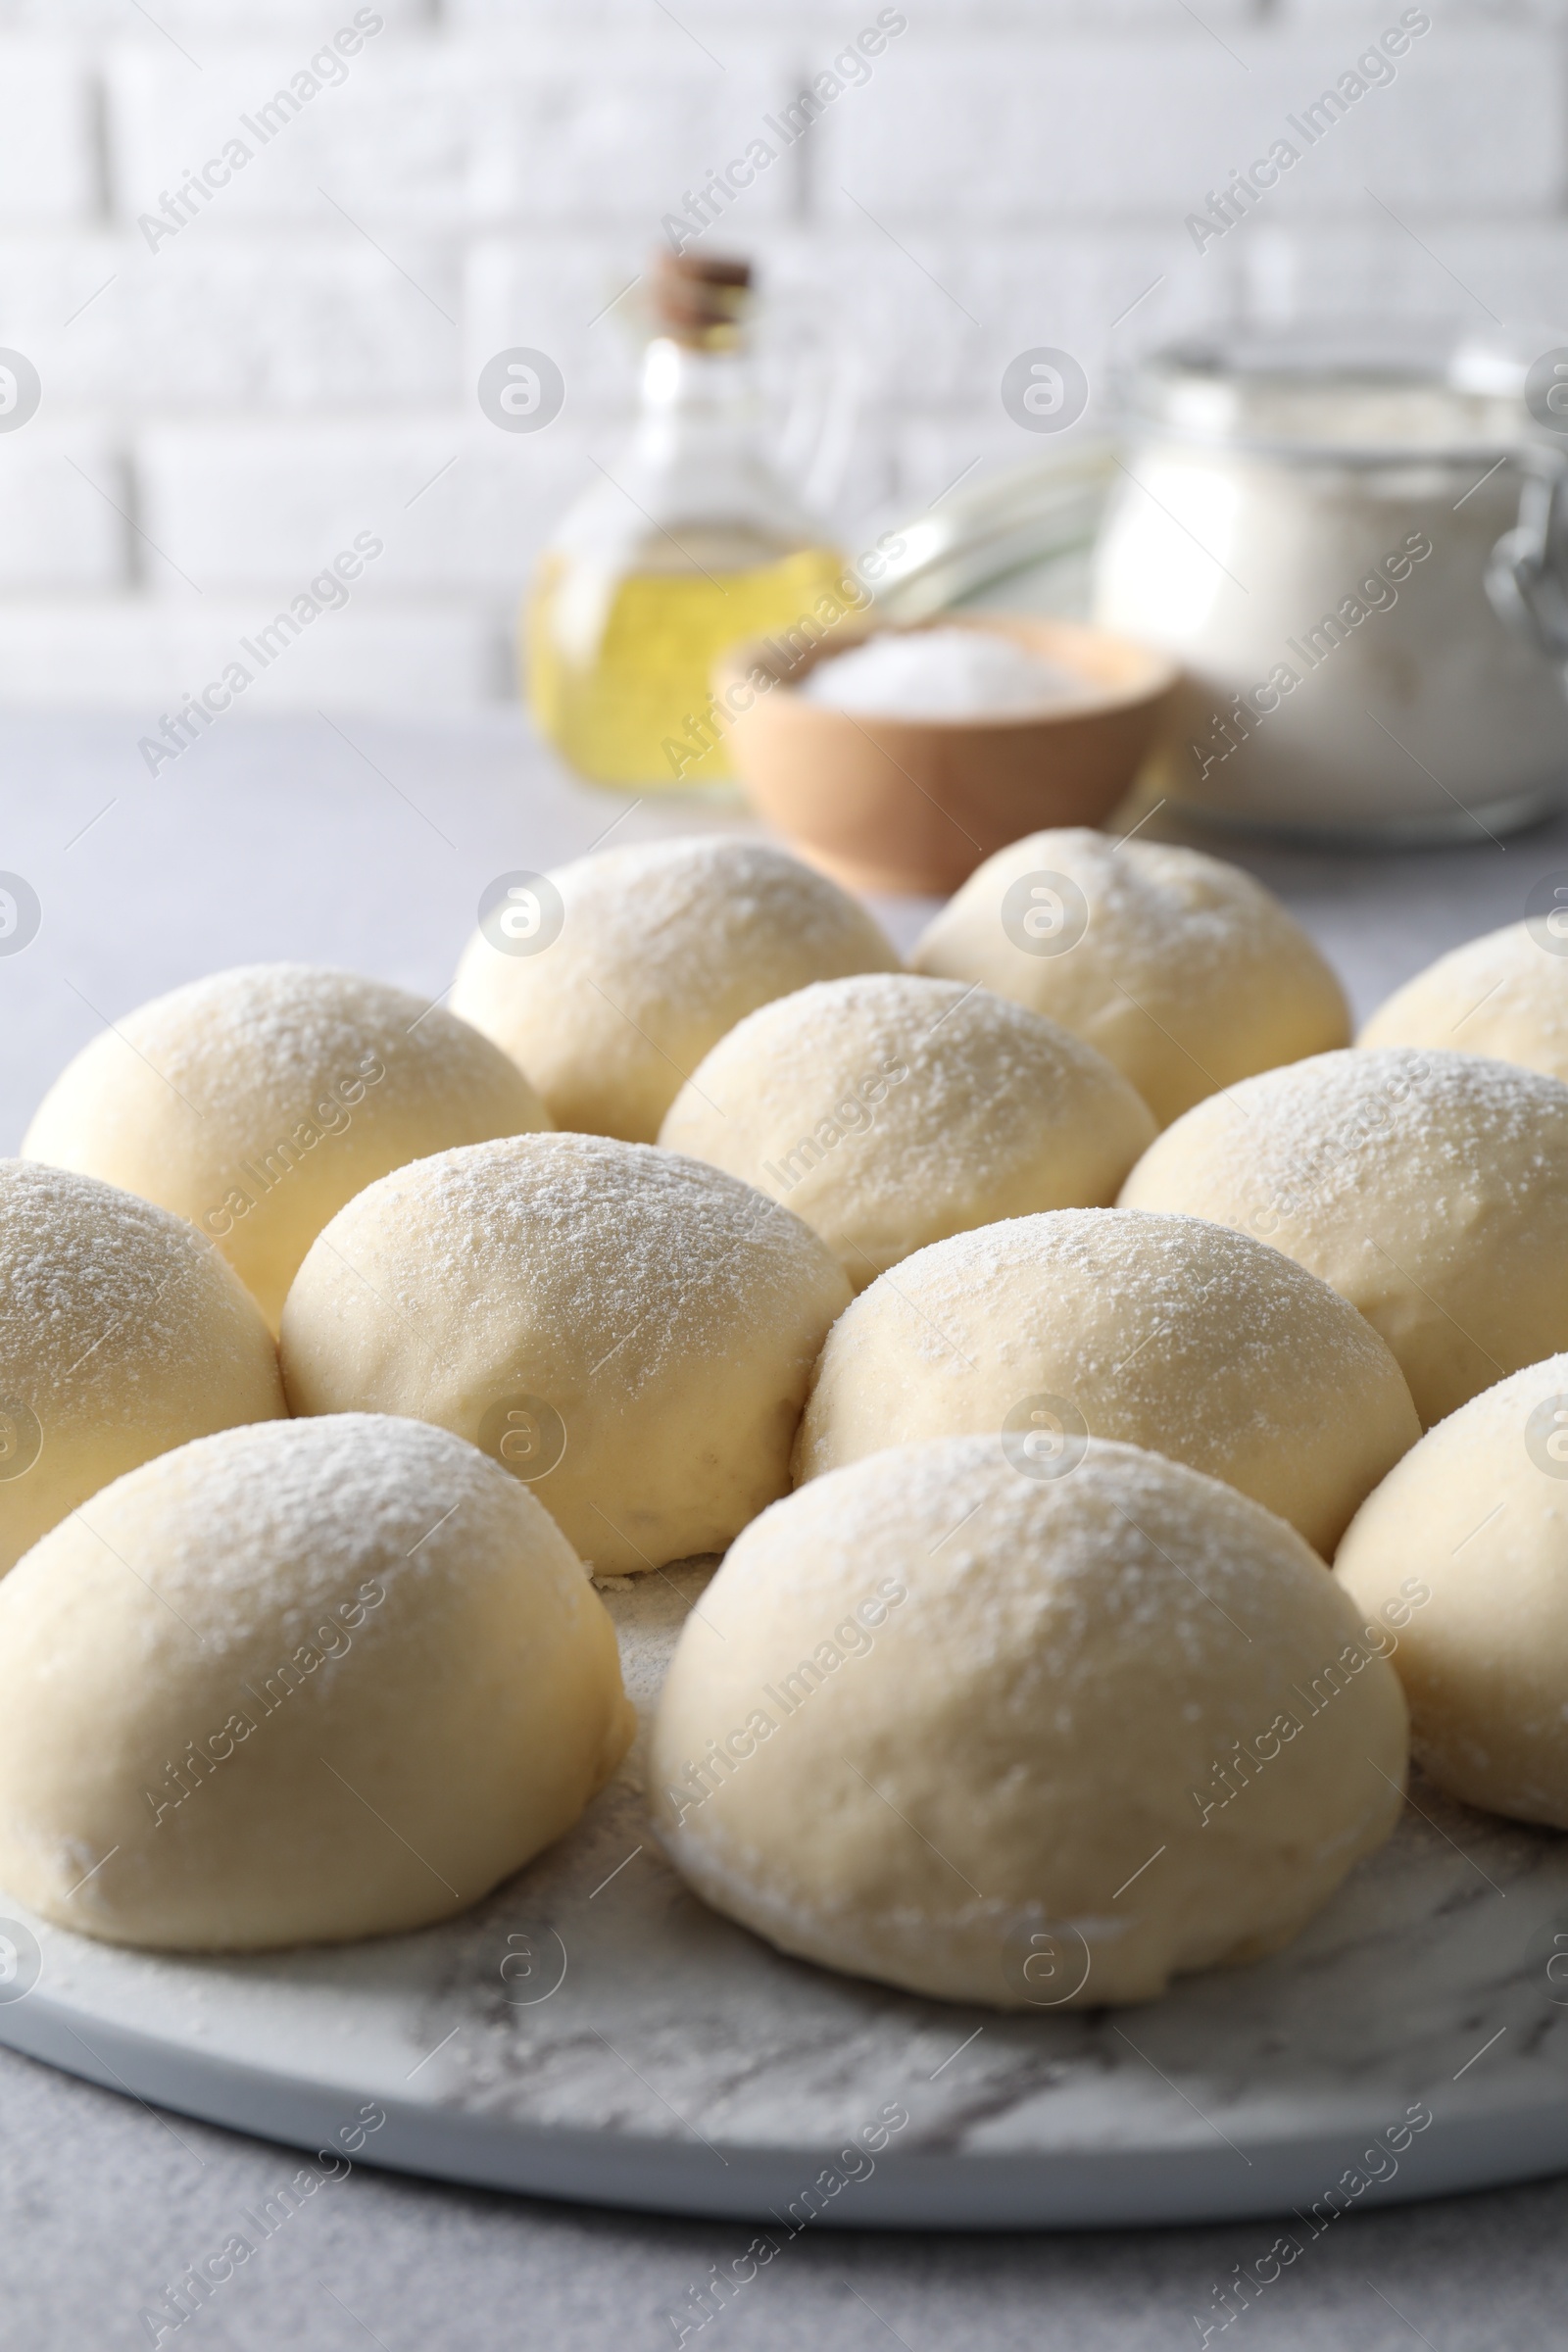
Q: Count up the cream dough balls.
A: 12